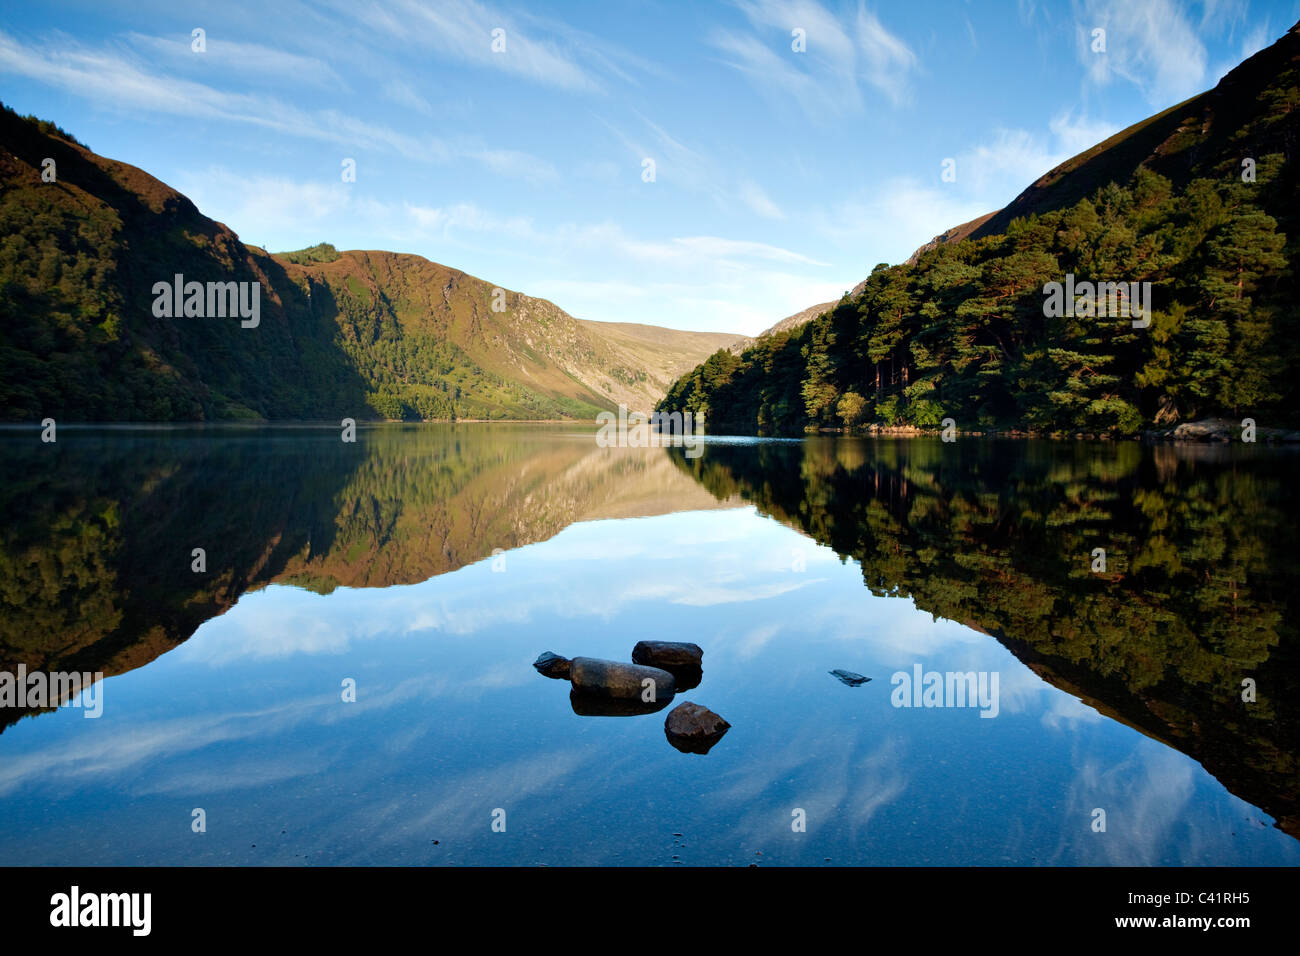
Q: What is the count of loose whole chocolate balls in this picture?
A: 0